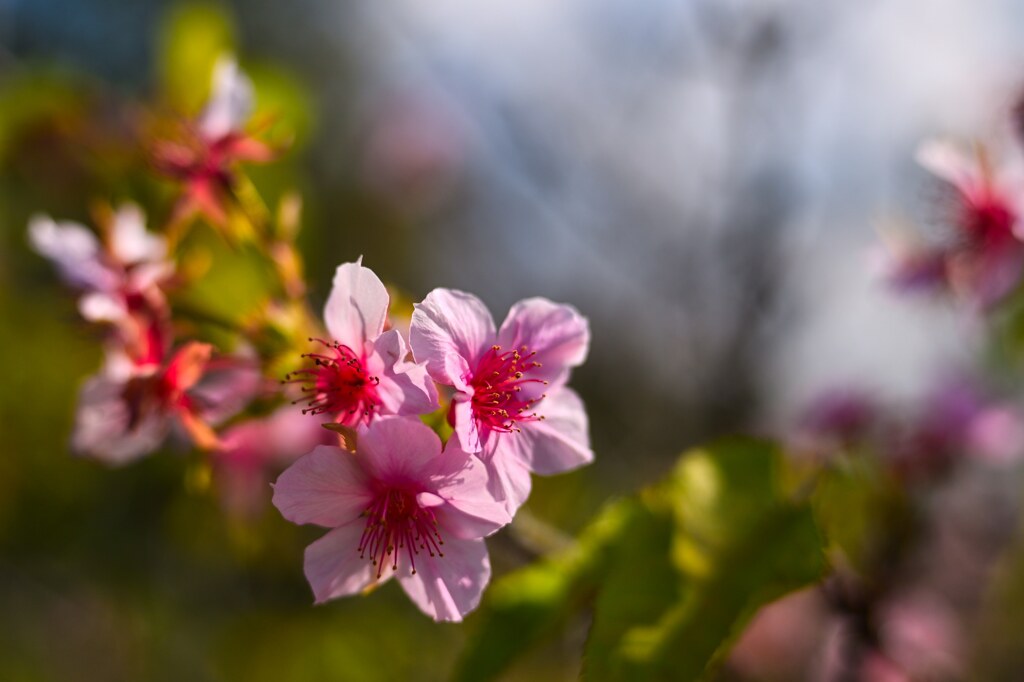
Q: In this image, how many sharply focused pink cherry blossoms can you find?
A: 3